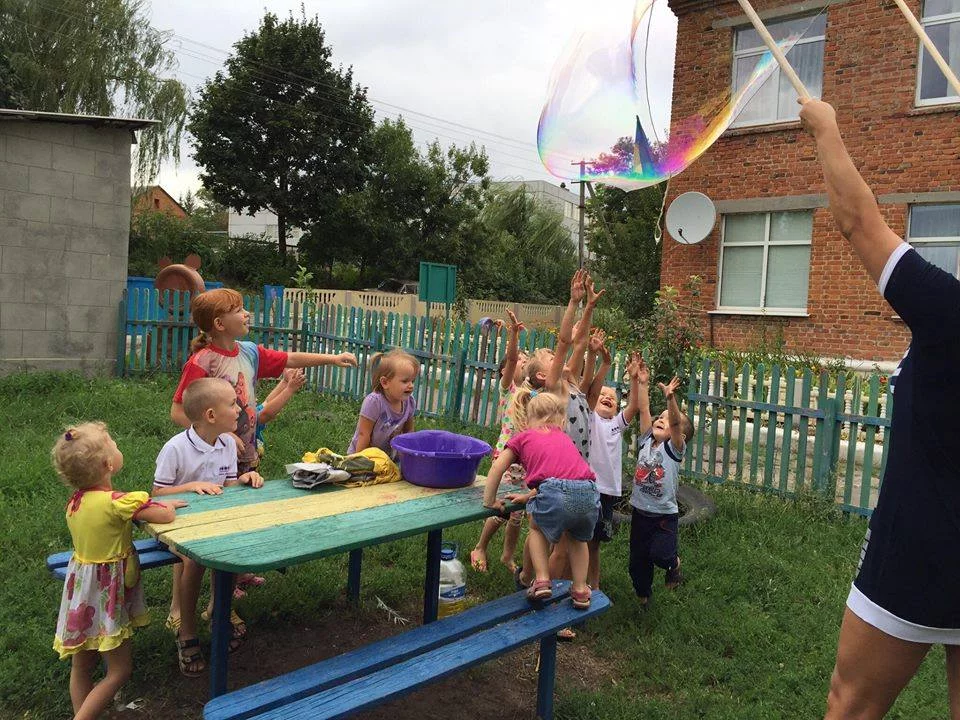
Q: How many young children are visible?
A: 10